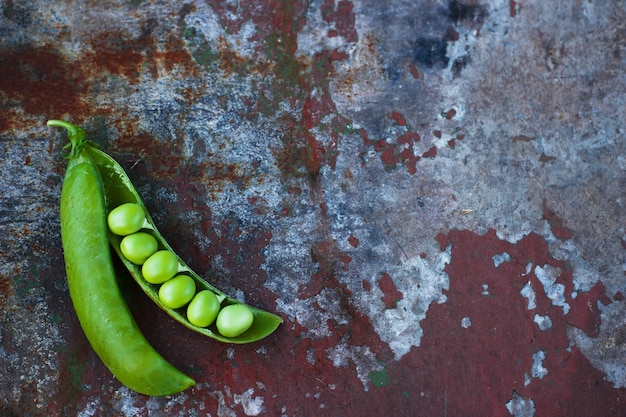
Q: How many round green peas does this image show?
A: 6